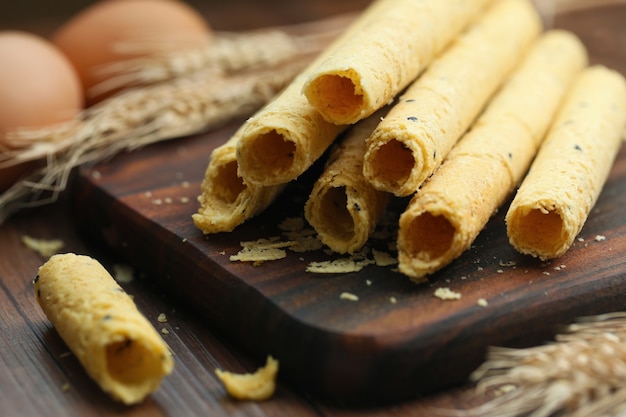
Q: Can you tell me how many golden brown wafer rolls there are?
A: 8